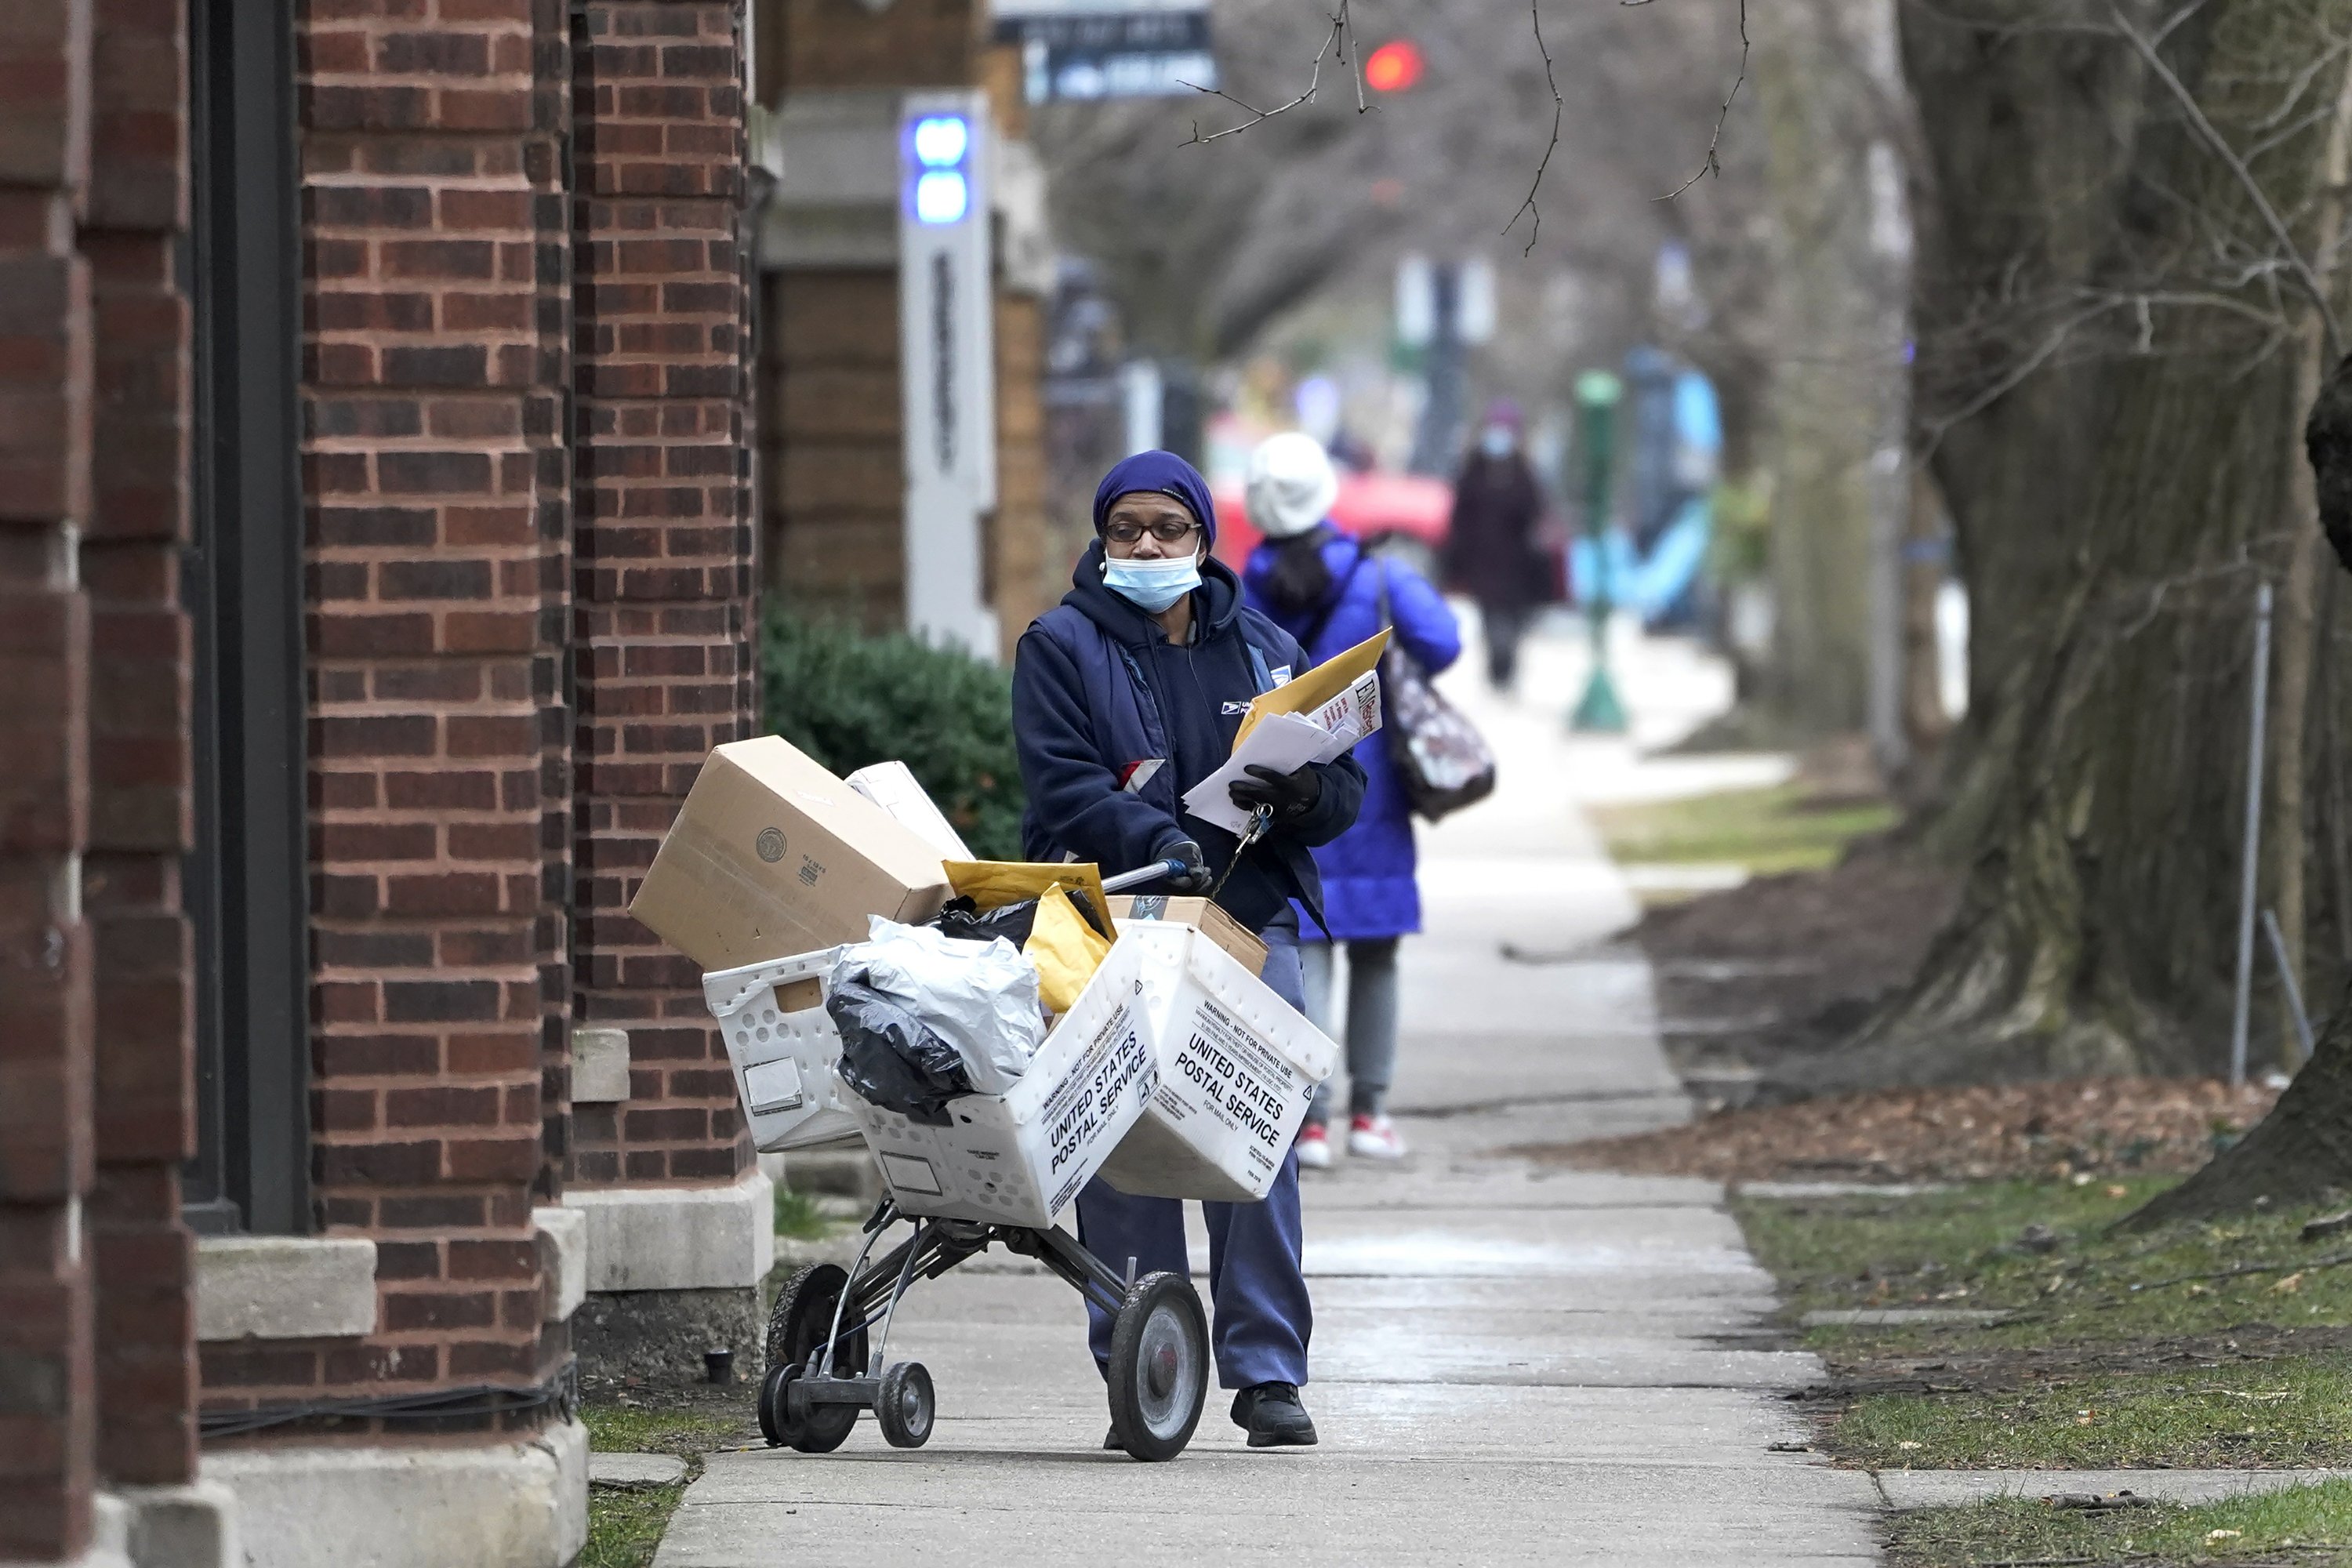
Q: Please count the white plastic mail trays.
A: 3